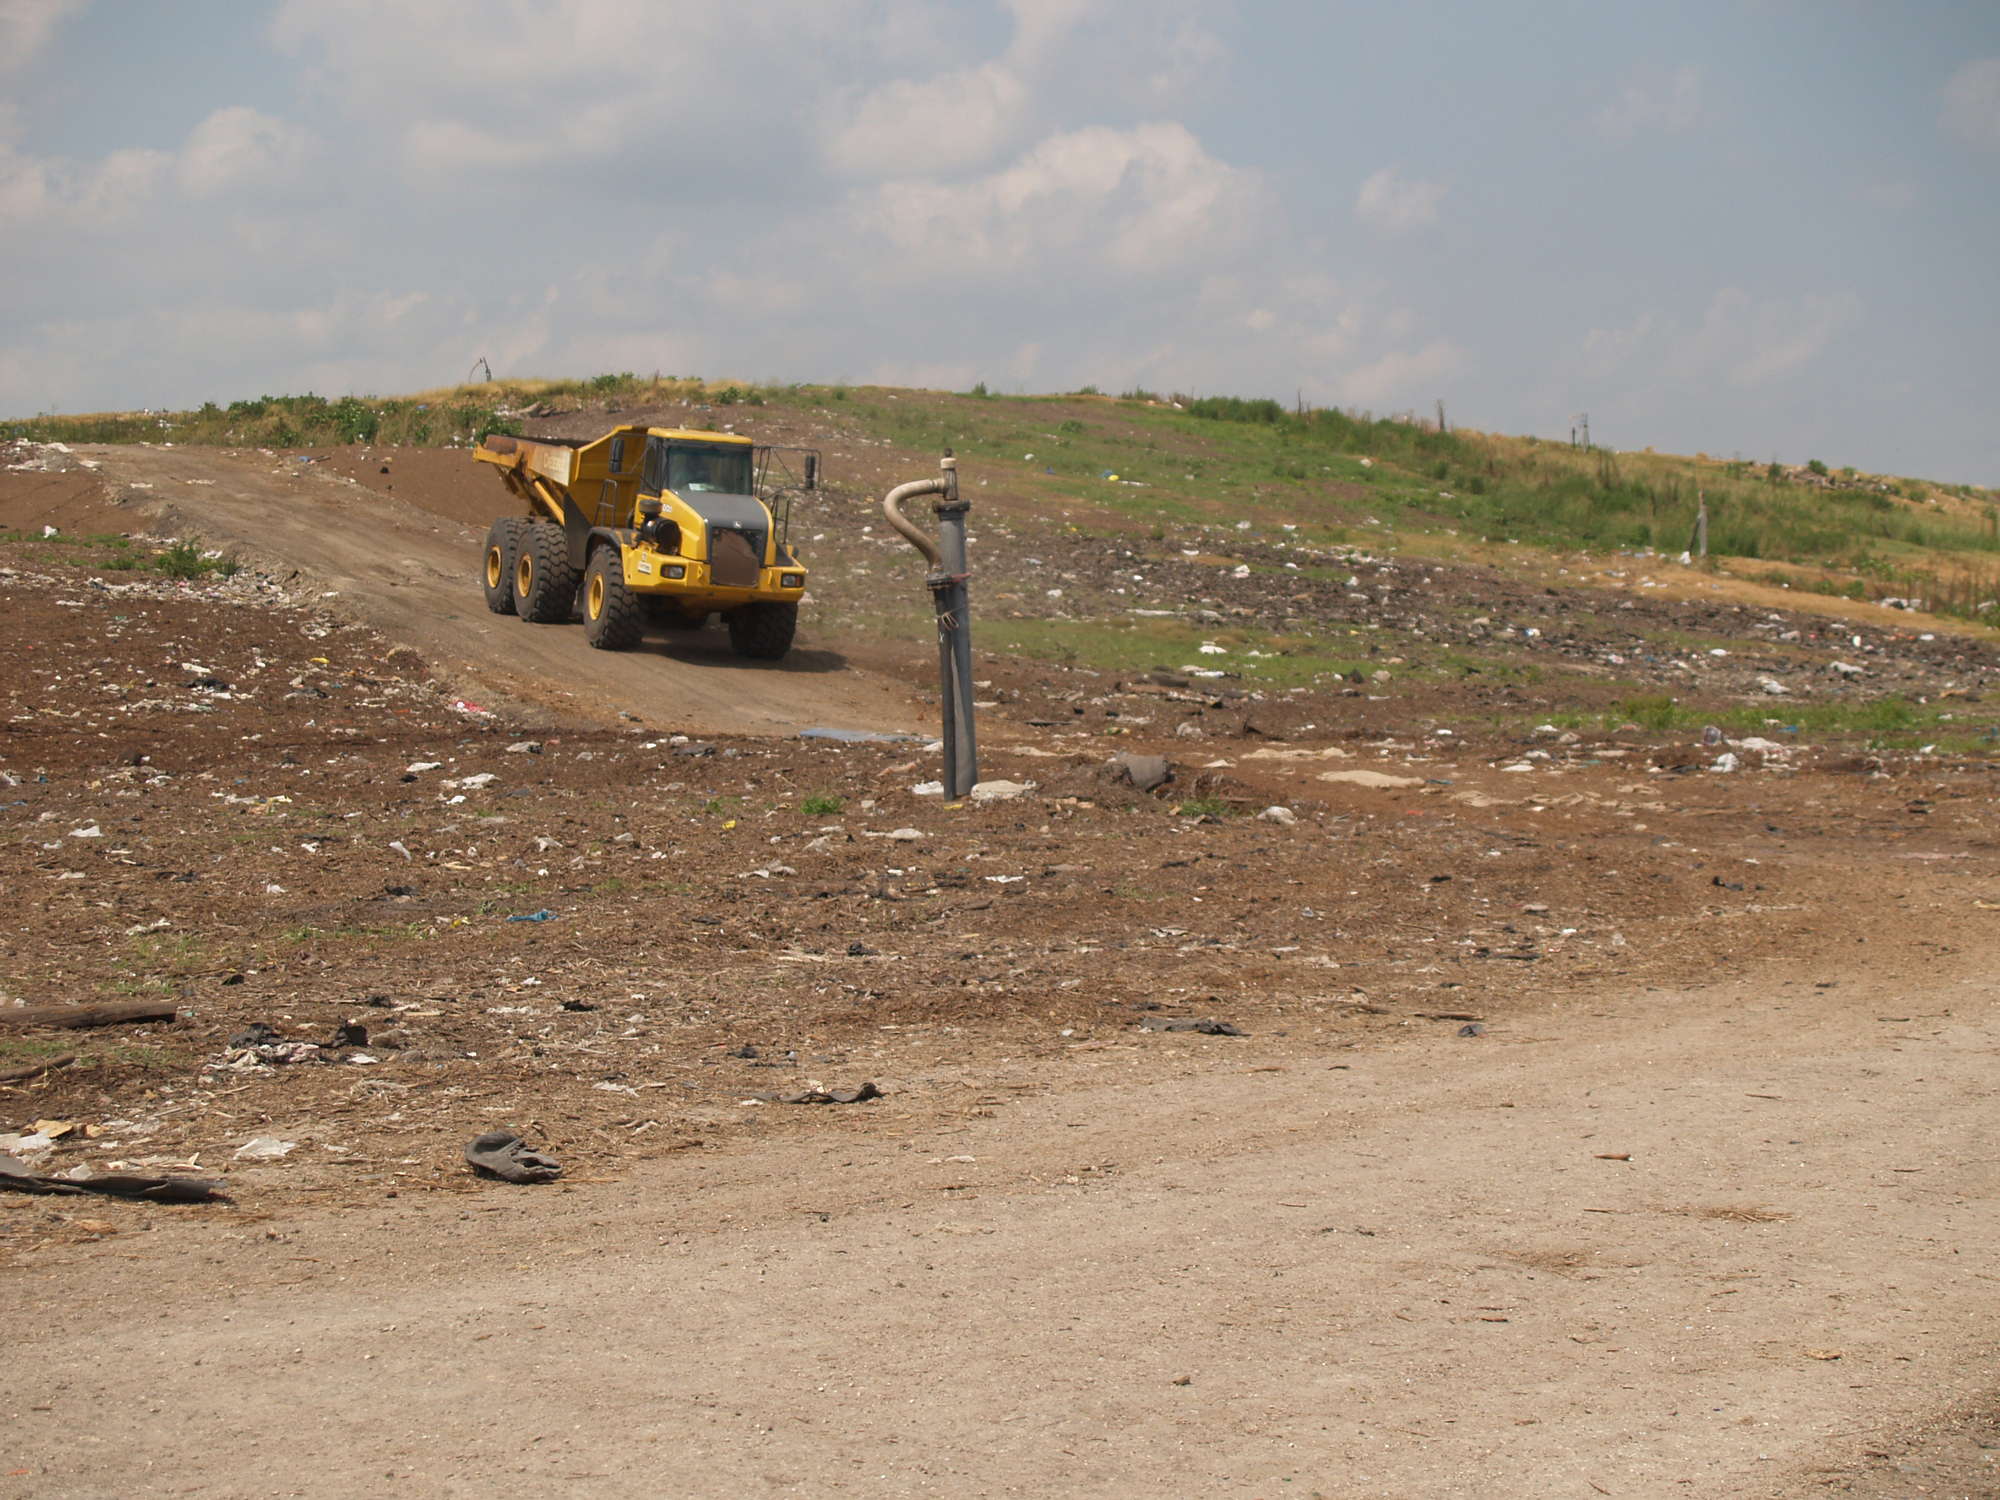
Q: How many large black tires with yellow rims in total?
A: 3